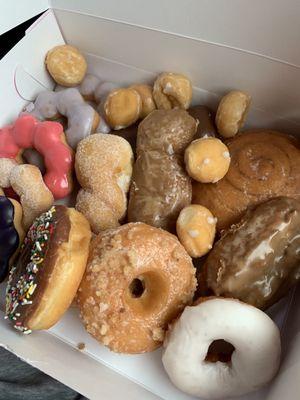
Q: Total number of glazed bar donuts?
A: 2